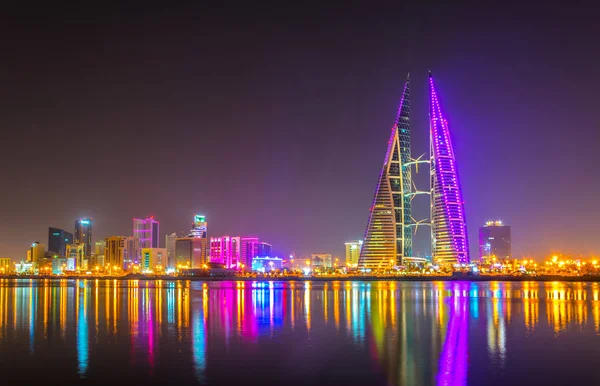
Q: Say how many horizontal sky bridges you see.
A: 3